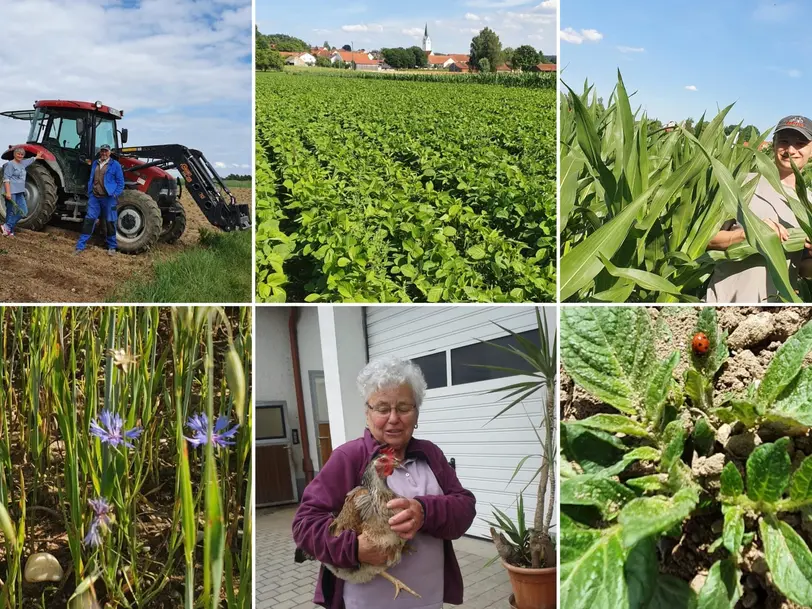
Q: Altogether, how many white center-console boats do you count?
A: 0